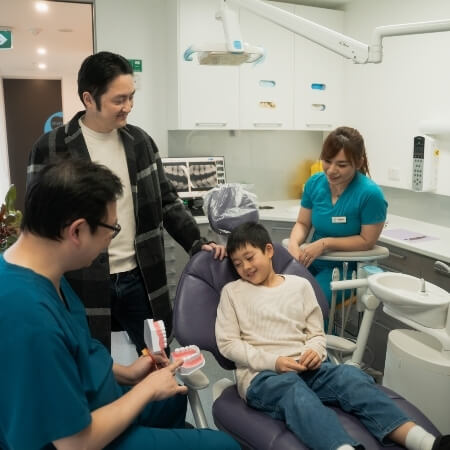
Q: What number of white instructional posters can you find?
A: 0